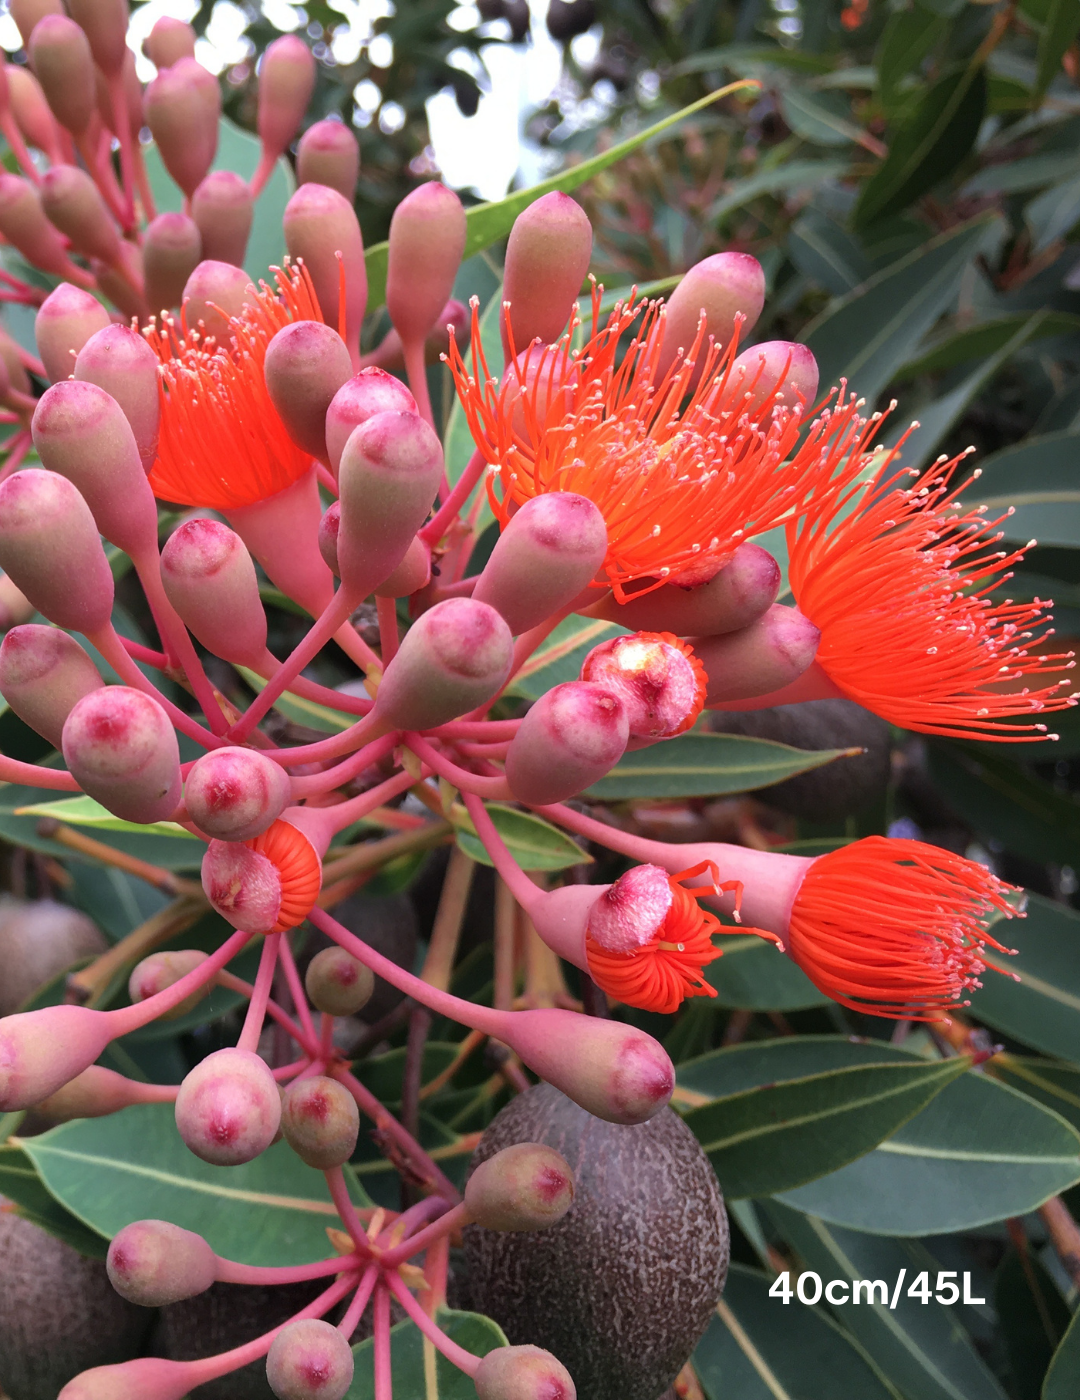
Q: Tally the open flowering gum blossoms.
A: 4